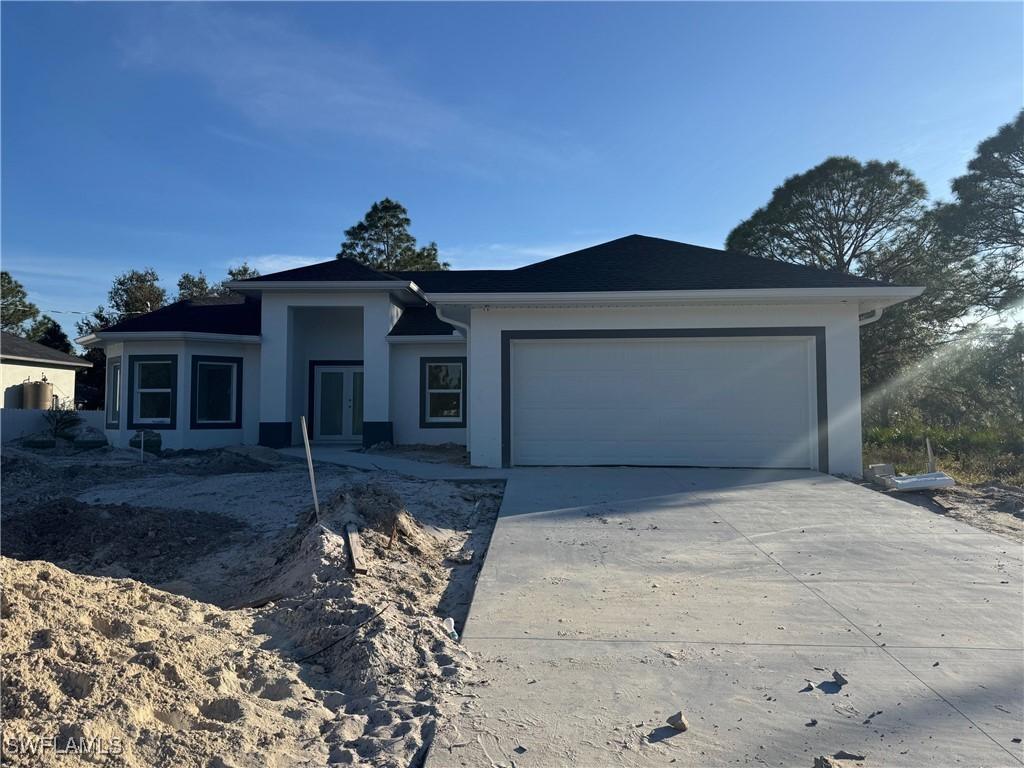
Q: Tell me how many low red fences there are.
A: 0